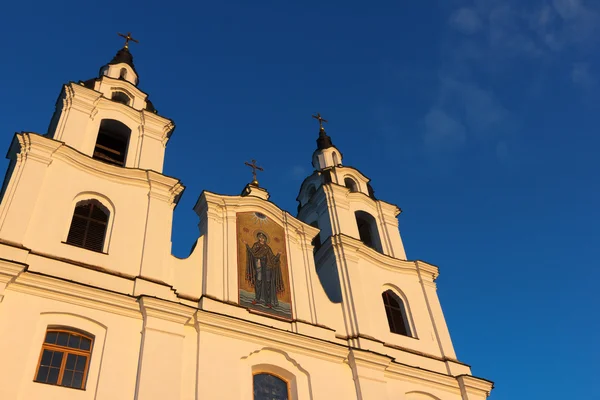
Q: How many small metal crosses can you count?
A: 3